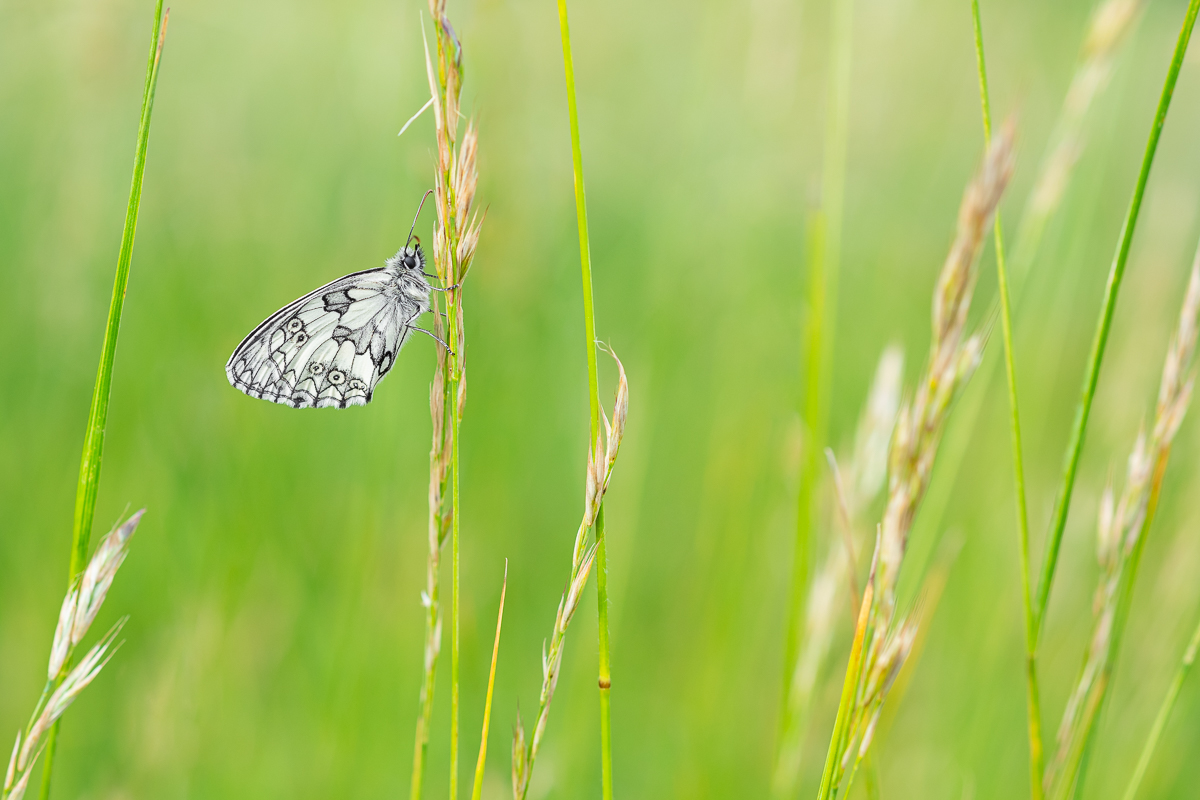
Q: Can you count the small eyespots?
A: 5